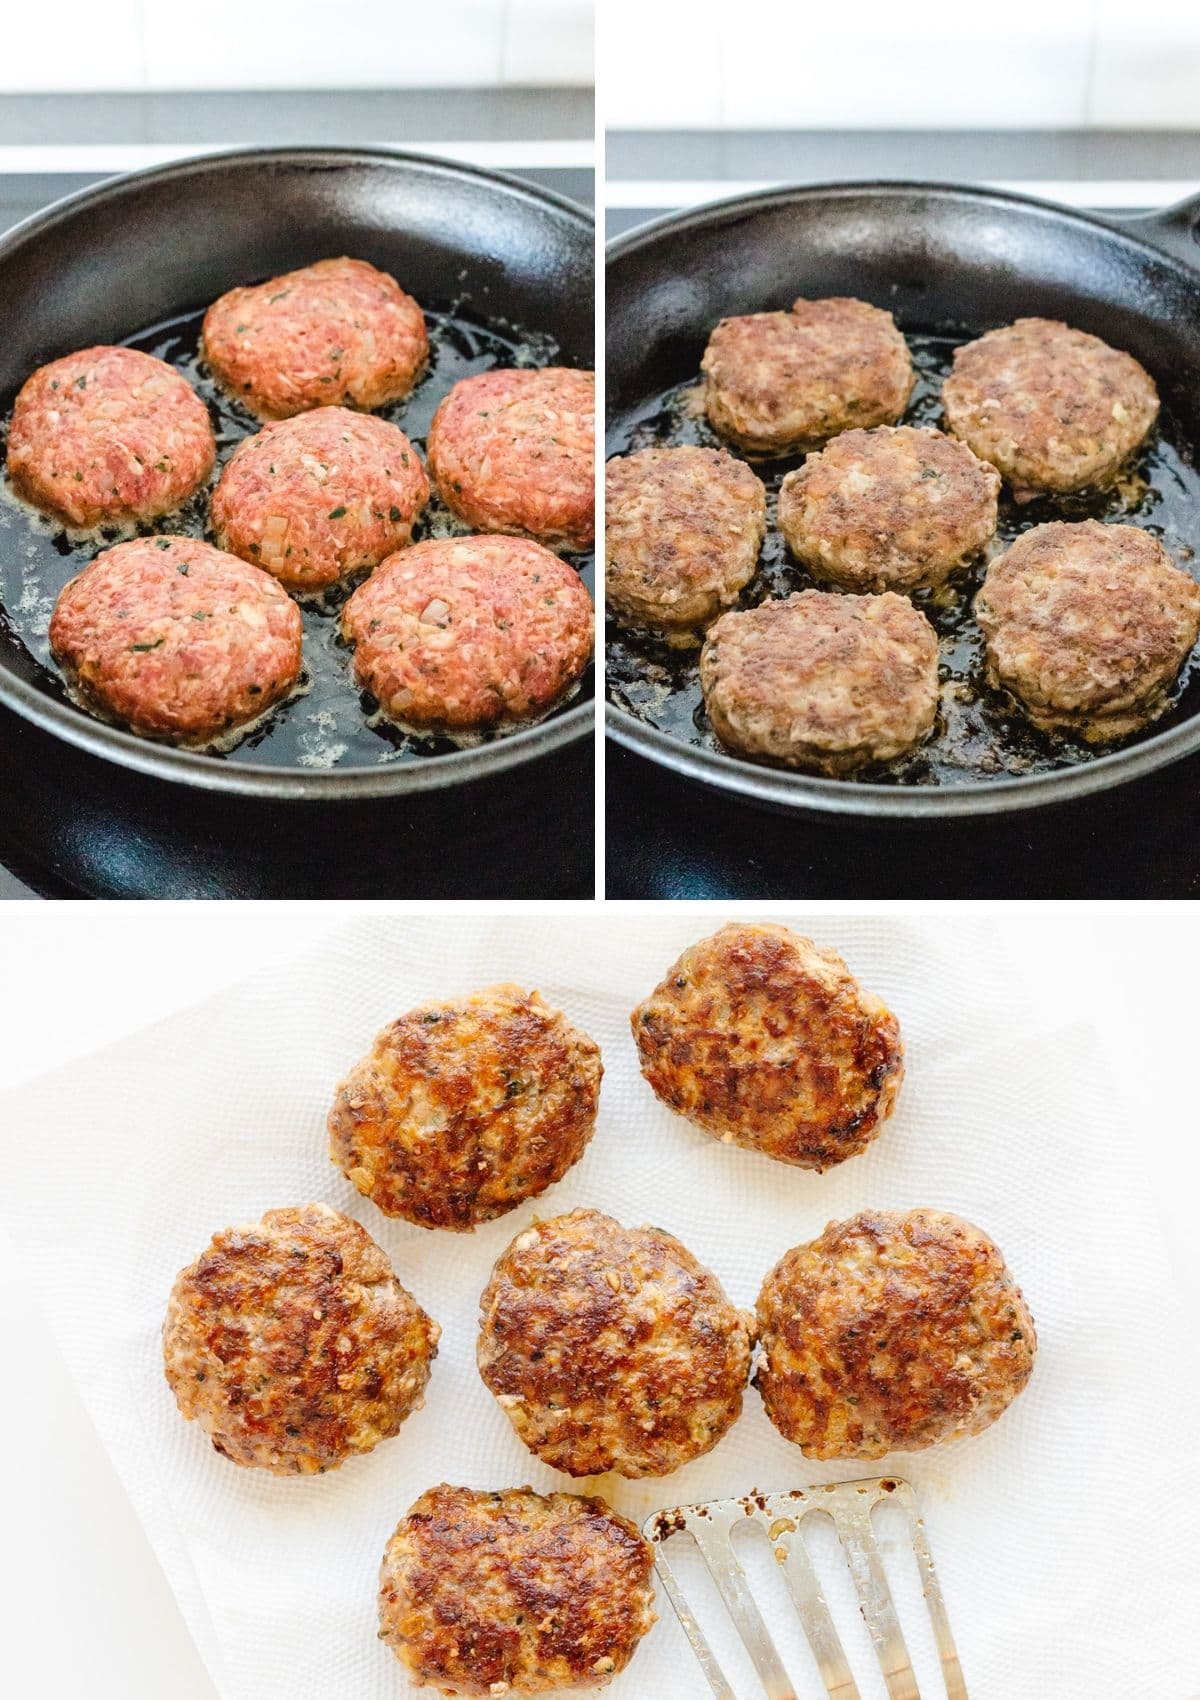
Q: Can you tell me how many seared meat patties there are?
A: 12